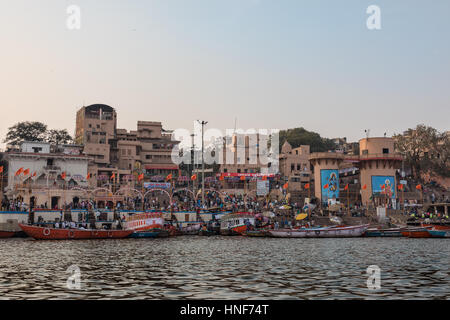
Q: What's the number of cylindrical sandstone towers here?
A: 2